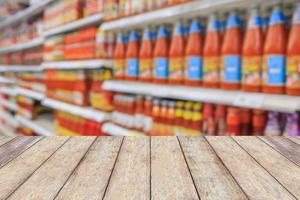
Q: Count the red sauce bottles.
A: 11